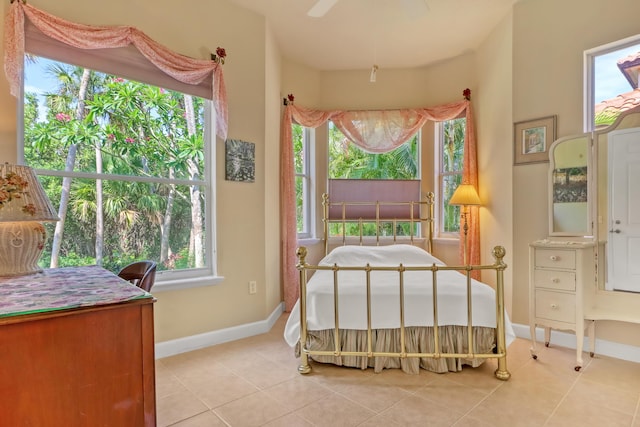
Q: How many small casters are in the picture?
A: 4